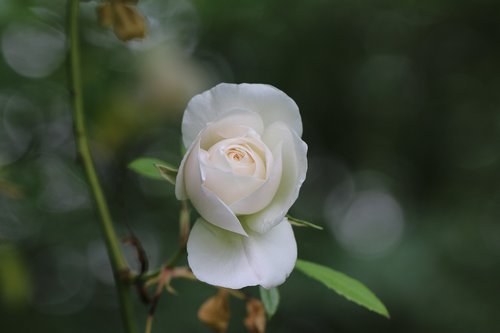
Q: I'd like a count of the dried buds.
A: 3